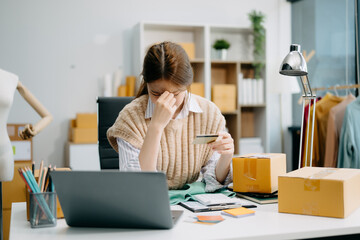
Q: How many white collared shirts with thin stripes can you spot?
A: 1